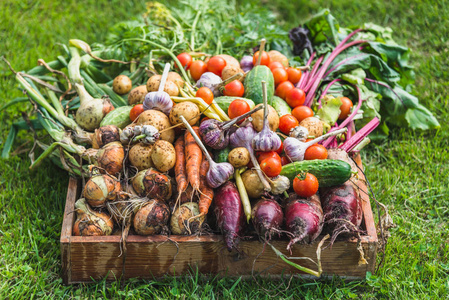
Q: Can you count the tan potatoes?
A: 15